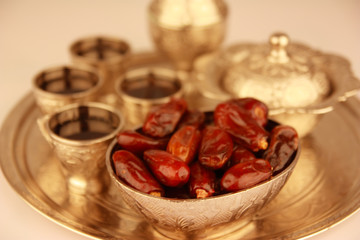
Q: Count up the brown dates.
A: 13